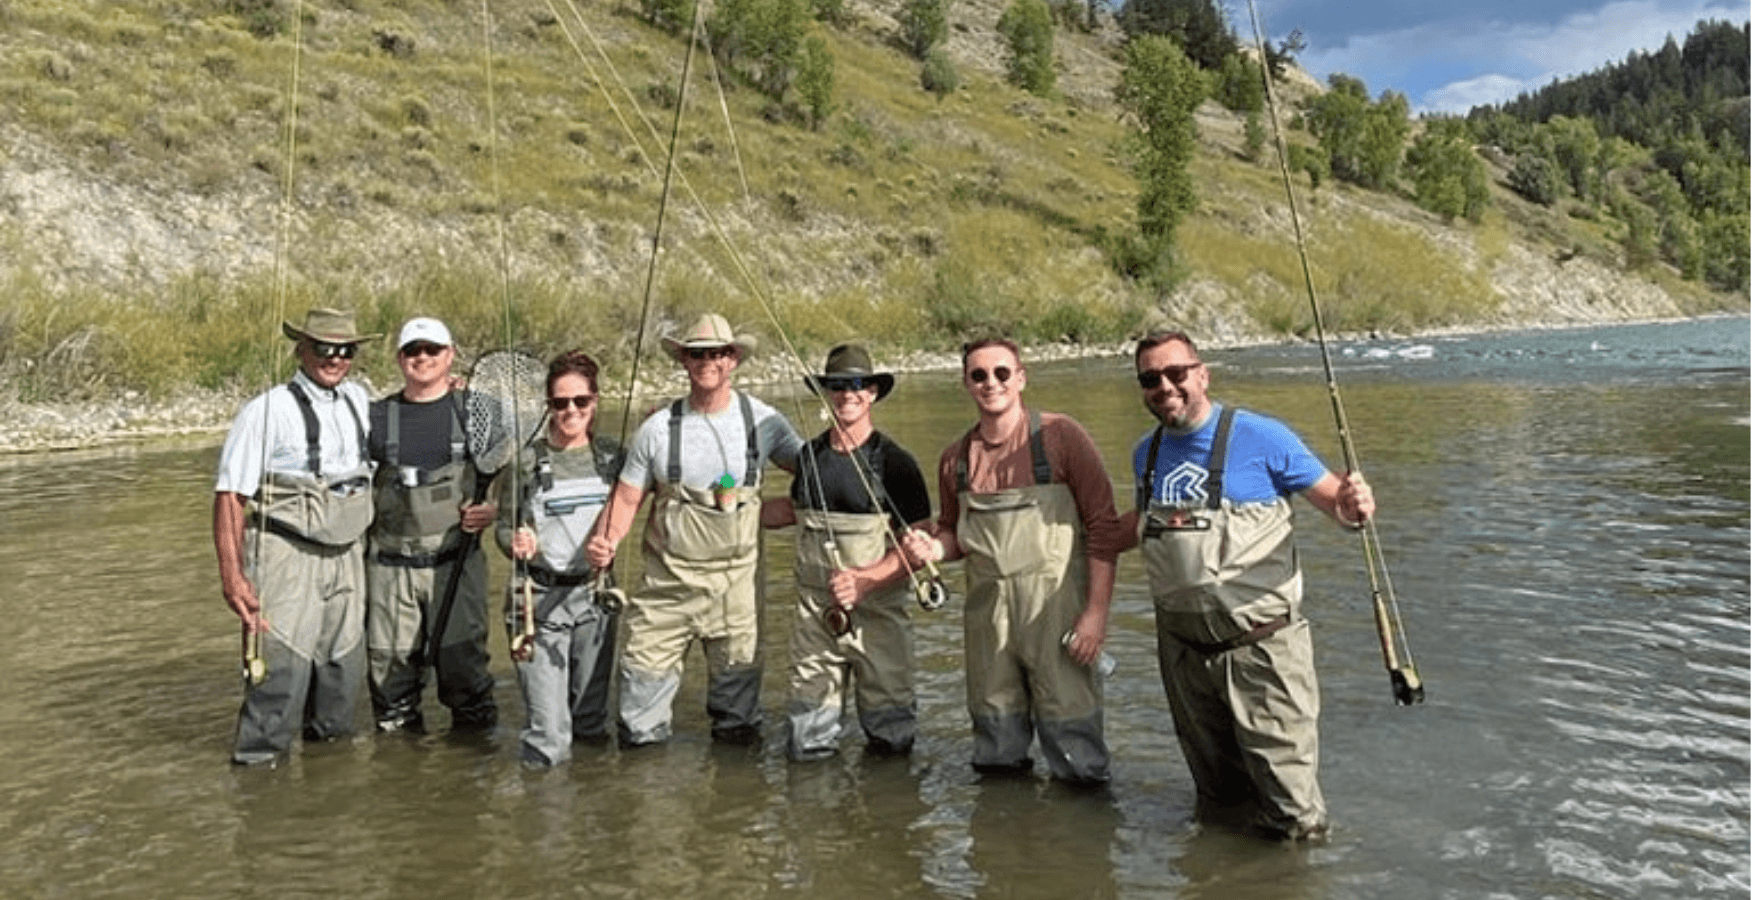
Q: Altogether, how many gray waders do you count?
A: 1